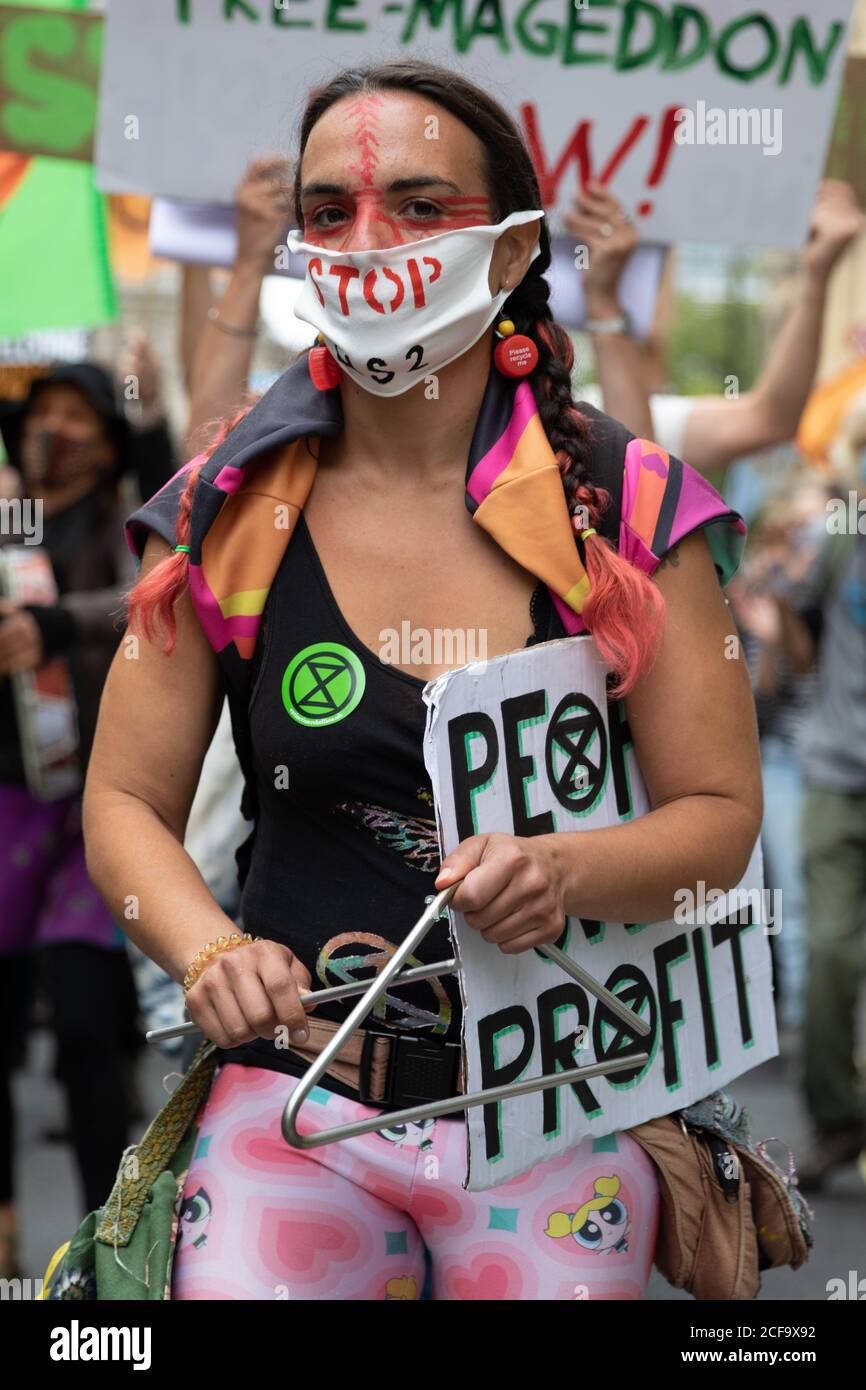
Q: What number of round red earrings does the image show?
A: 2